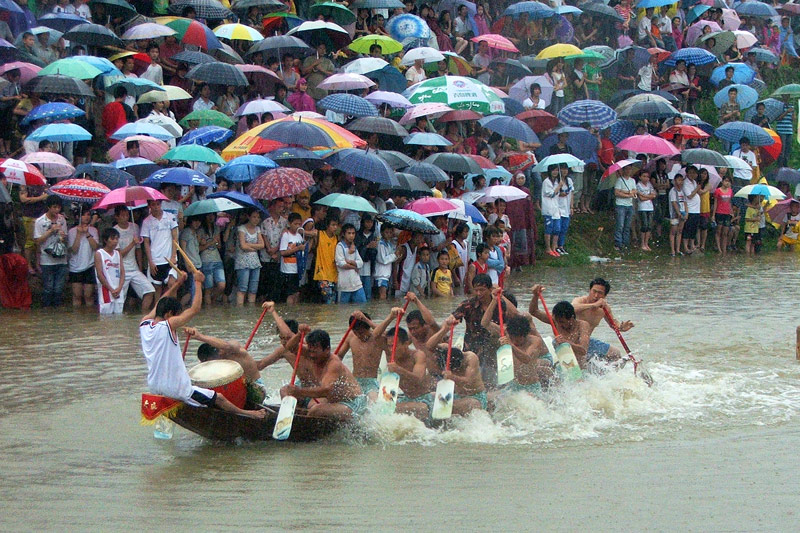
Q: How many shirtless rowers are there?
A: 11